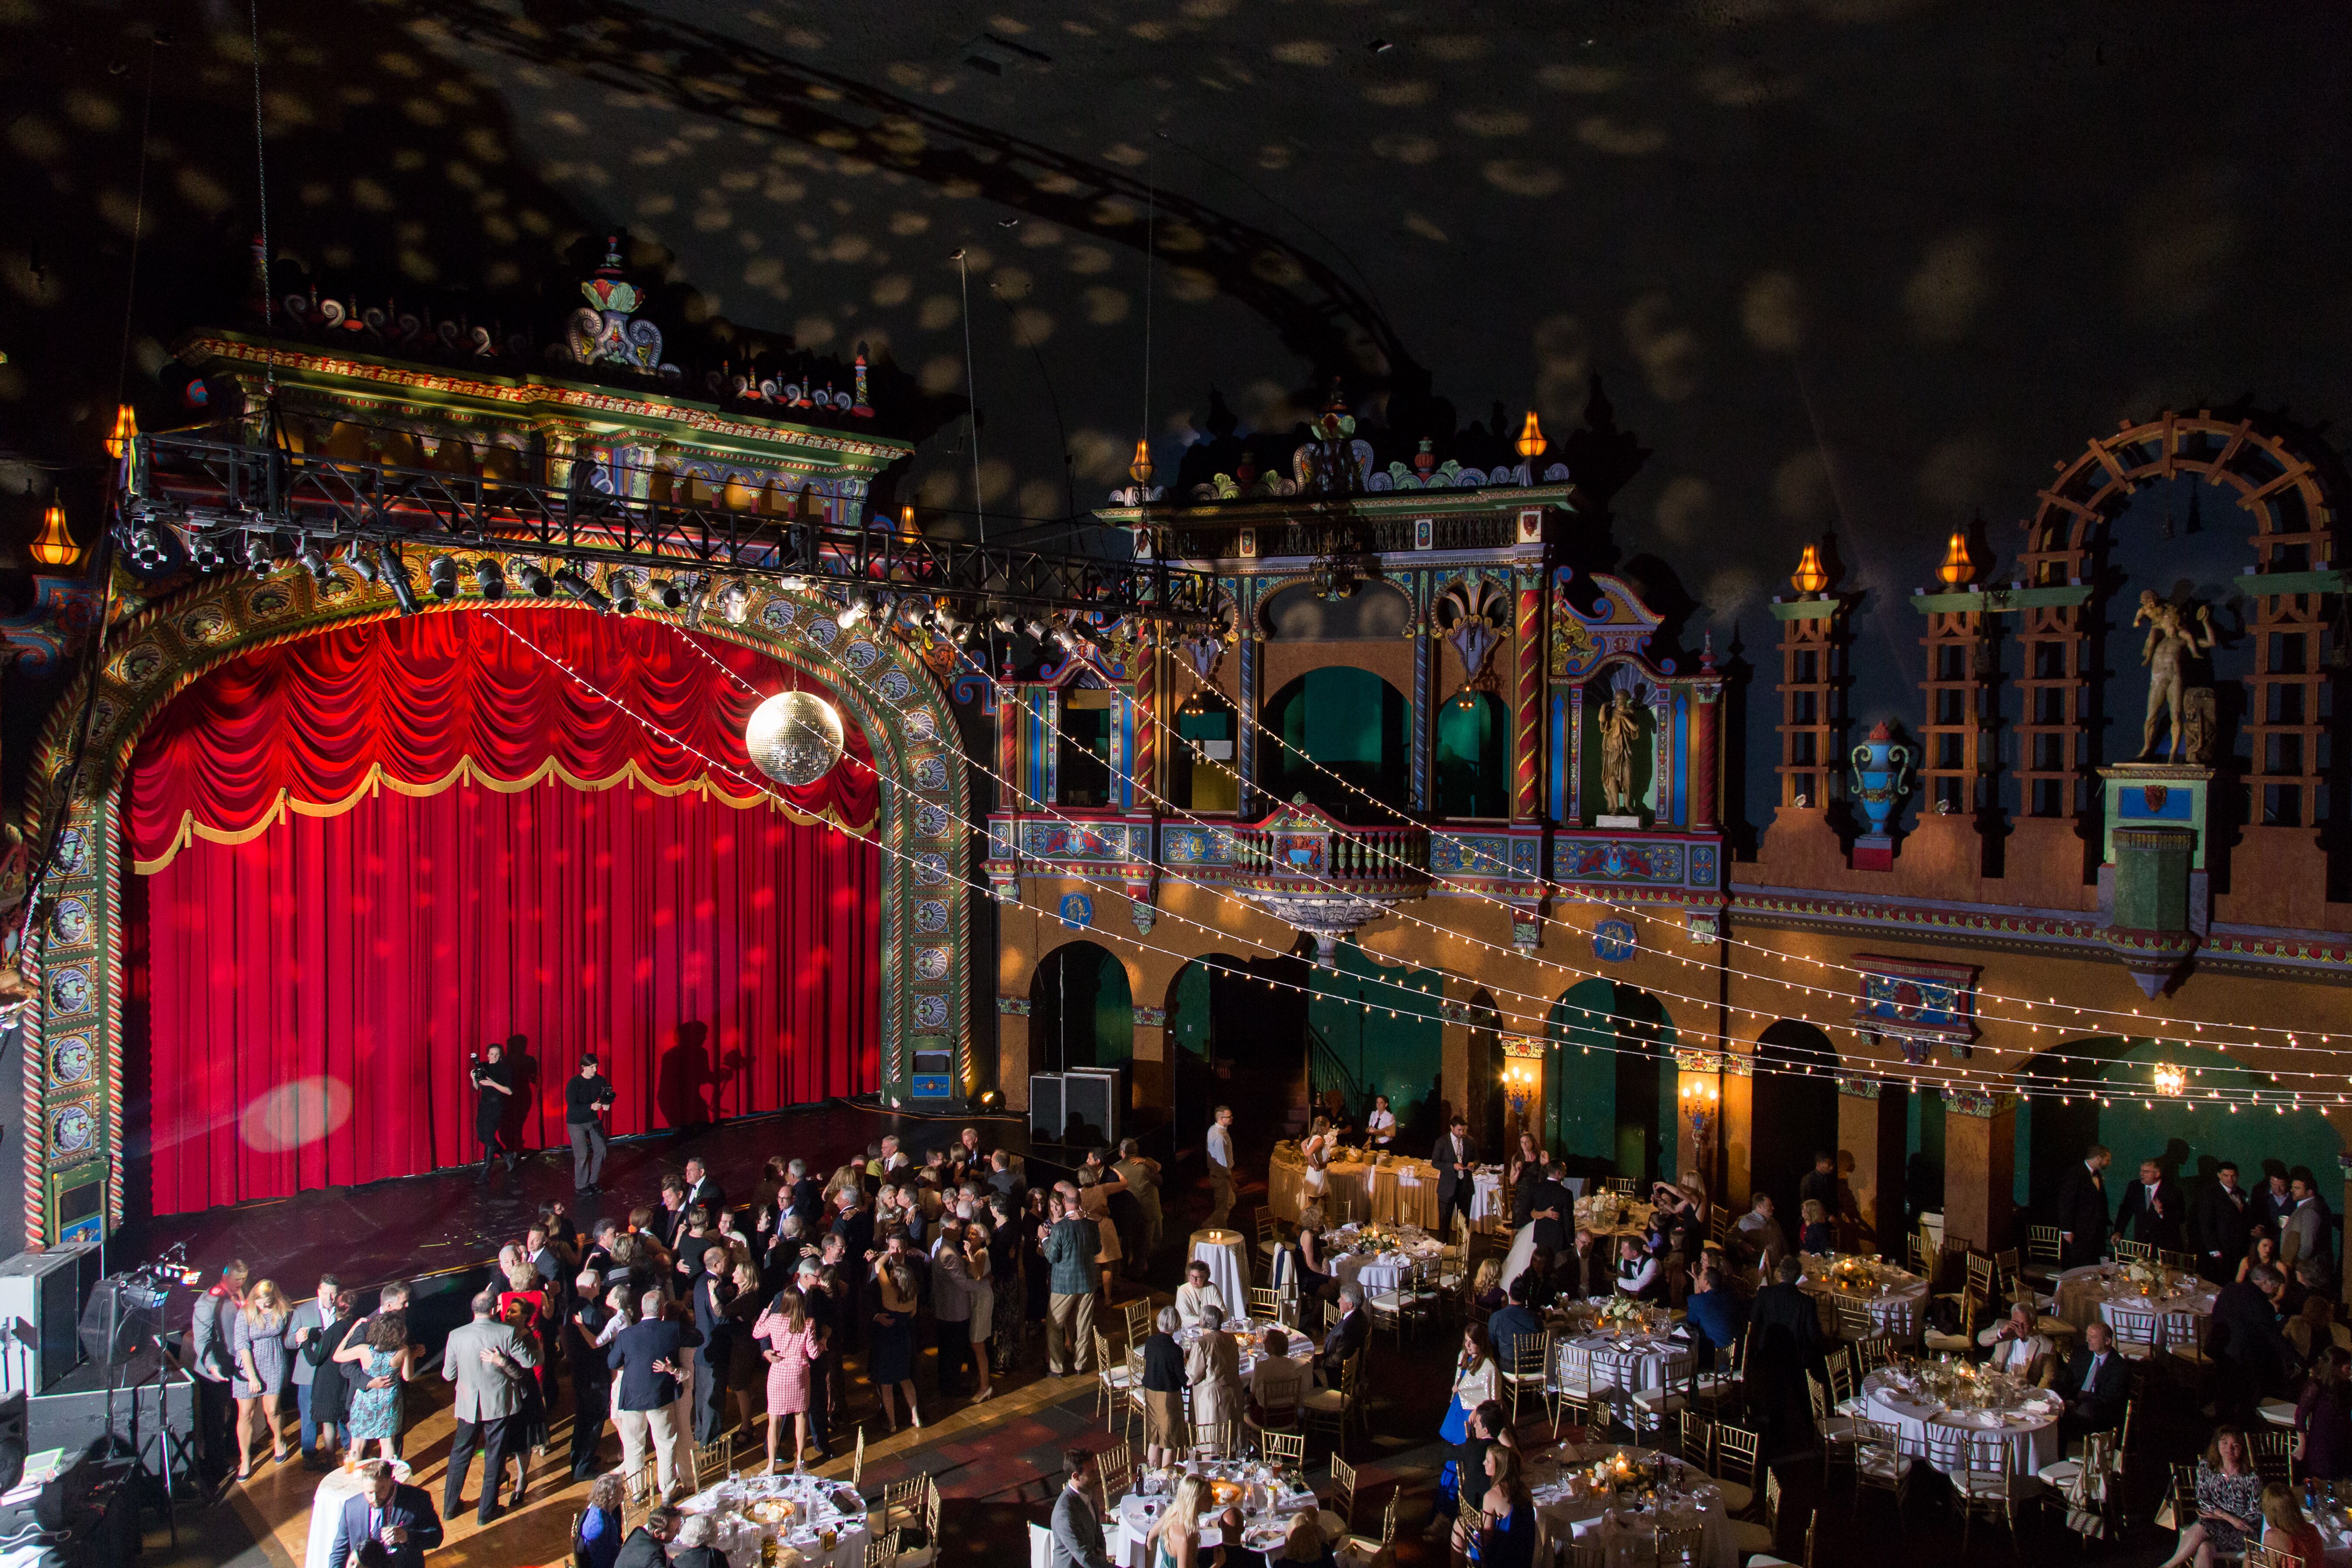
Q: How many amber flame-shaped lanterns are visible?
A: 7